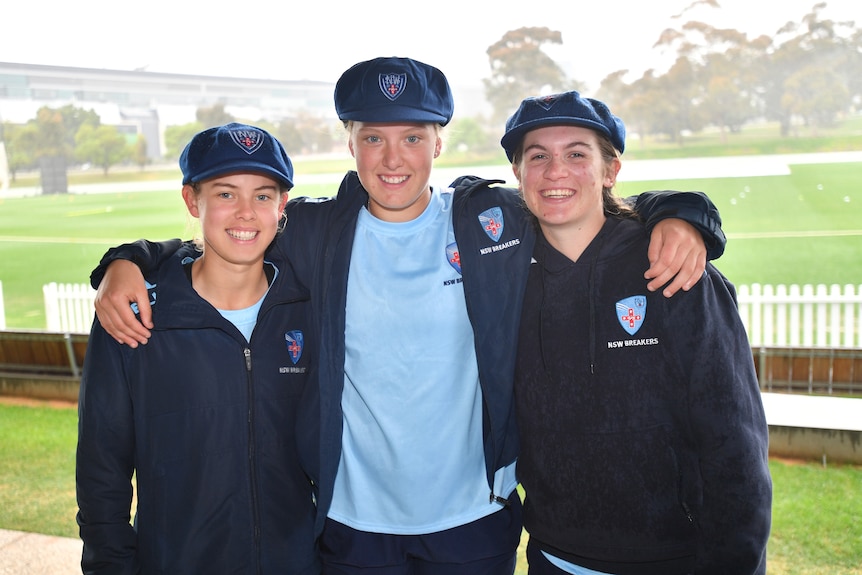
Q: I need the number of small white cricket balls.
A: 5